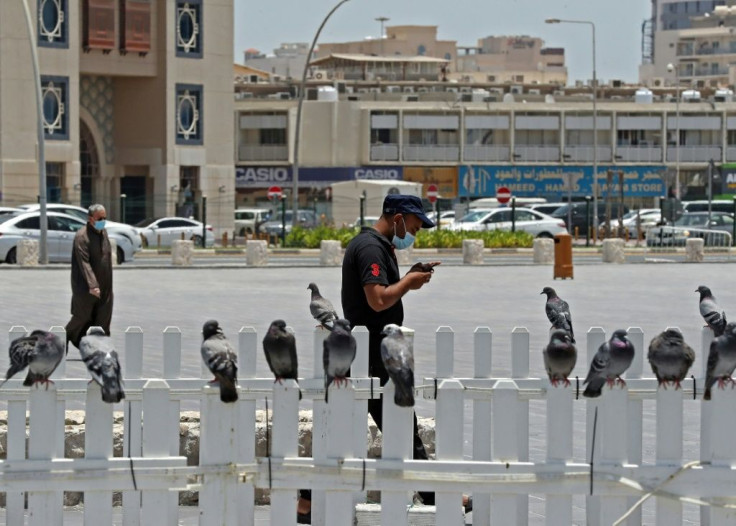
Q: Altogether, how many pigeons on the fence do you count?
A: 13